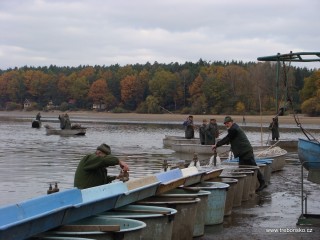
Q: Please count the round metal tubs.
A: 12